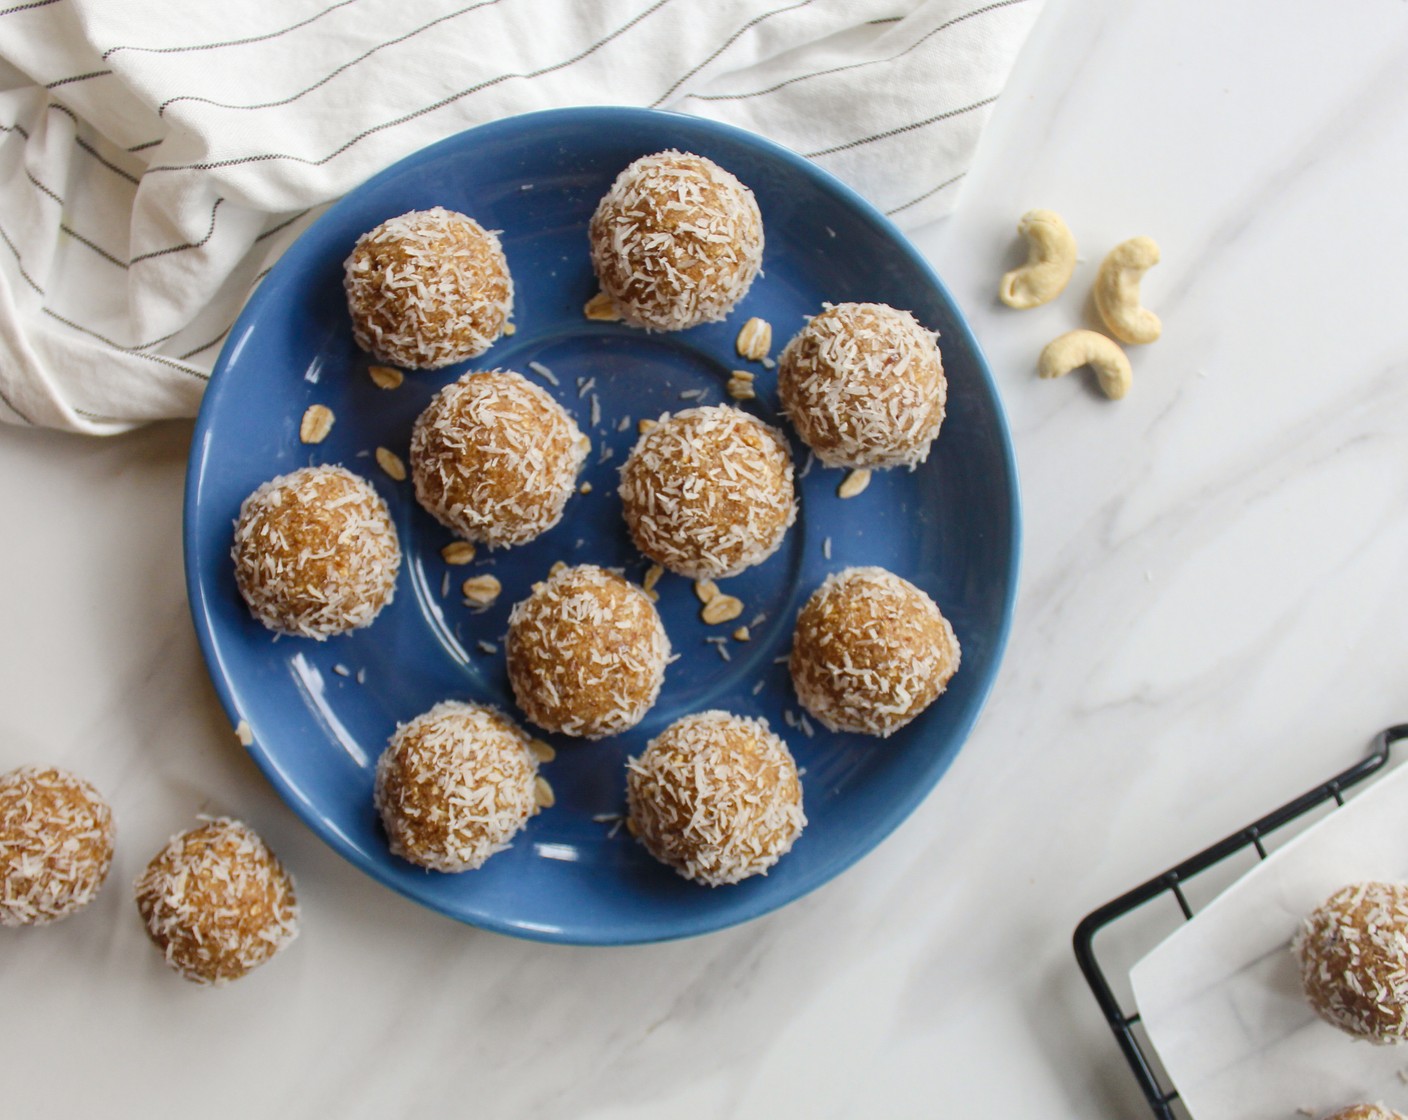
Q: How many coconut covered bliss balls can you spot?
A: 14